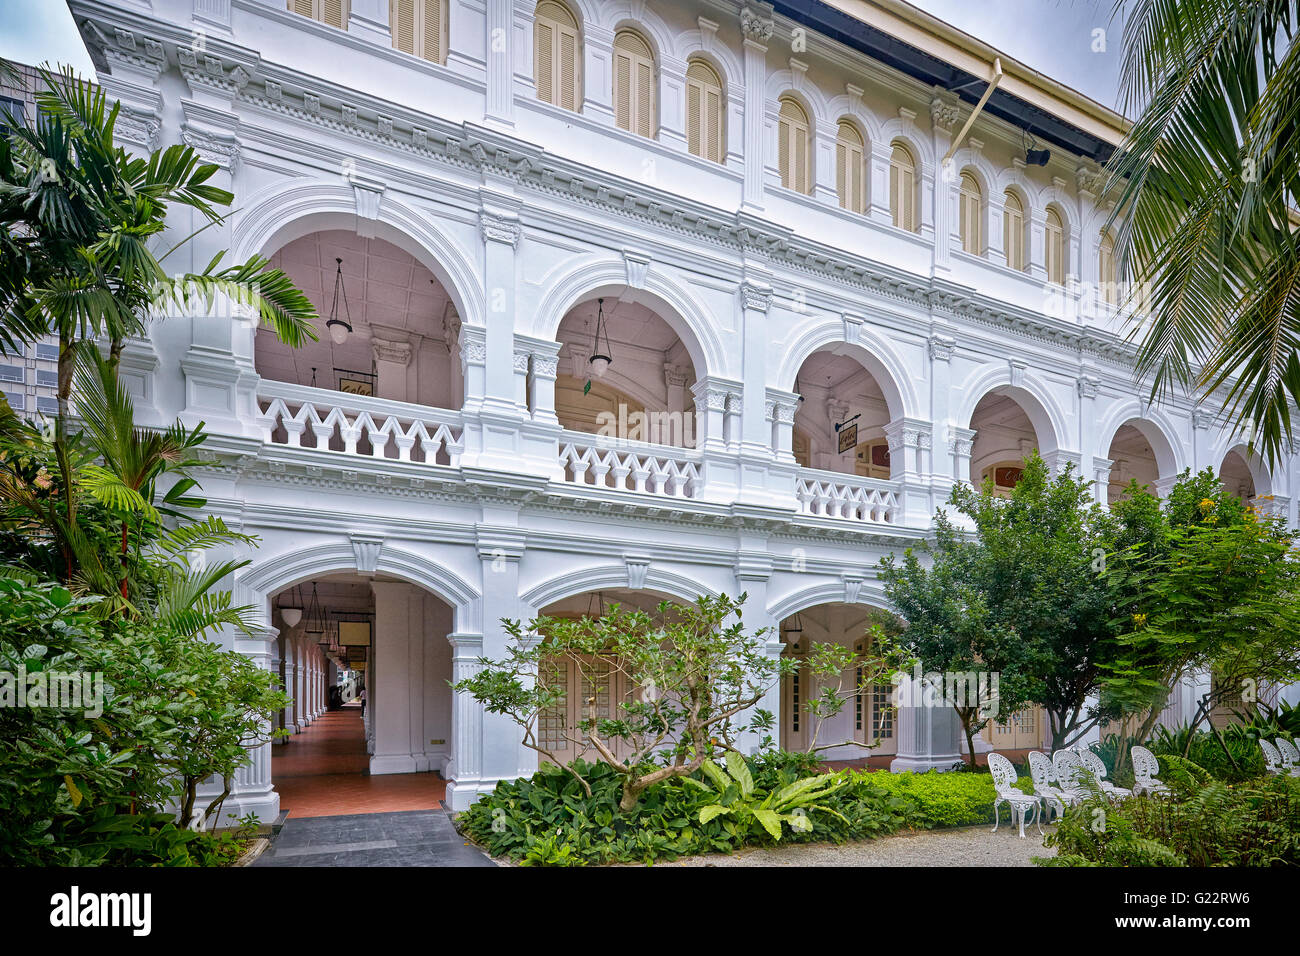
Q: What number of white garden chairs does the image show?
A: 8